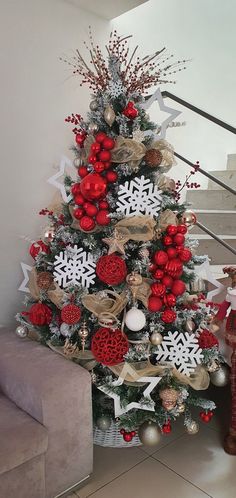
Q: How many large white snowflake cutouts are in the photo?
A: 3